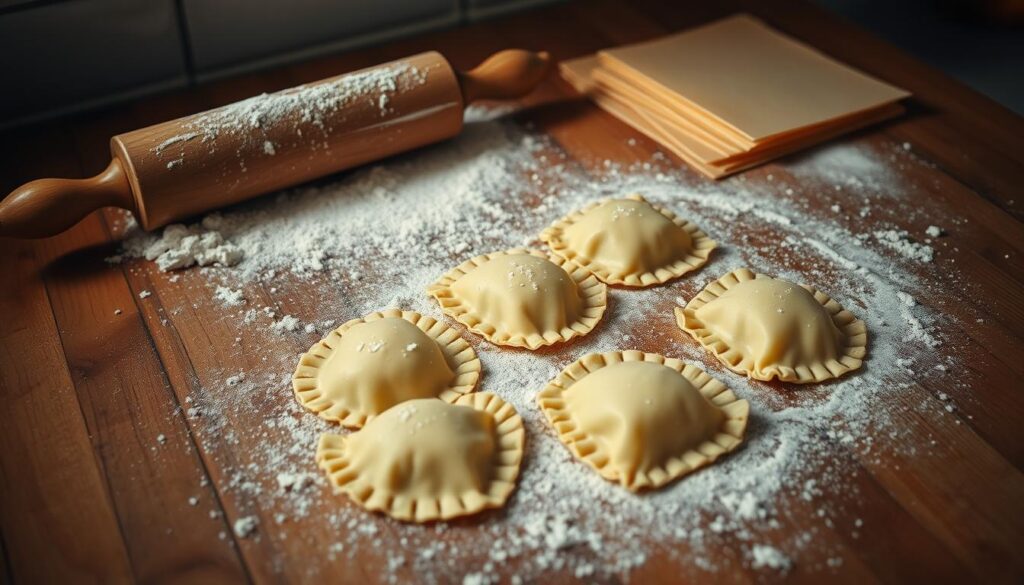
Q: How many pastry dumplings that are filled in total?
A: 6